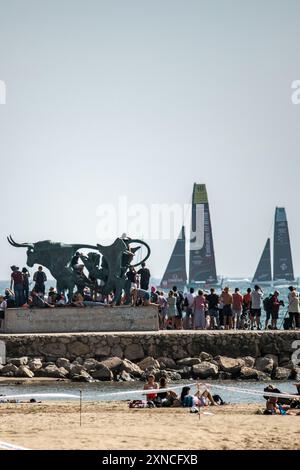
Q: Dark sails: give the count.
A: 4